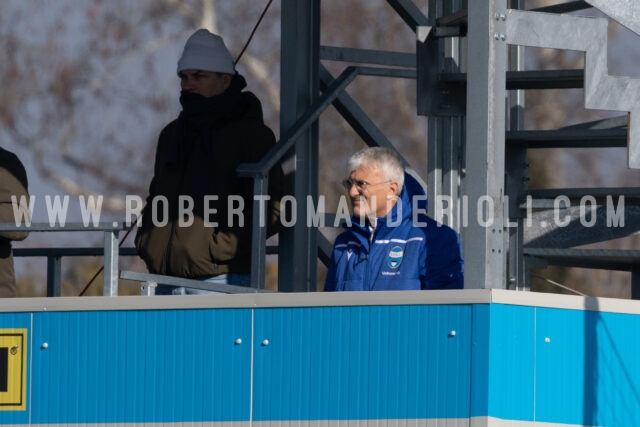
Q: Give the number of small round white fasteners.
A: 5